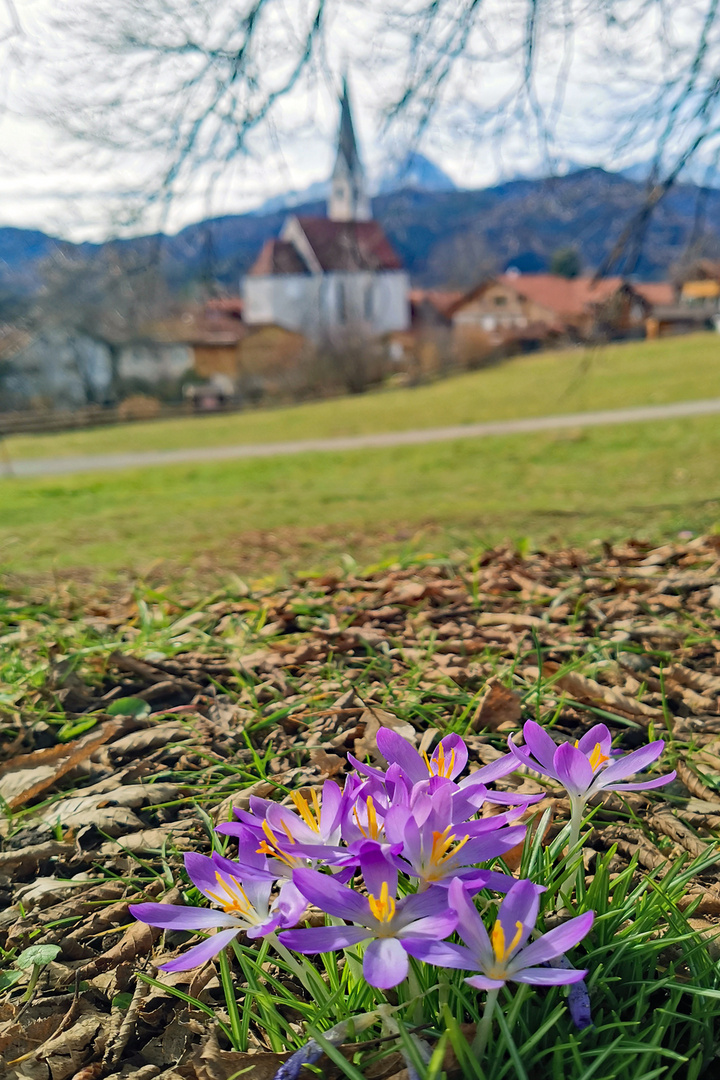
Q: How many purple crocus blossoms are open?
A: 9